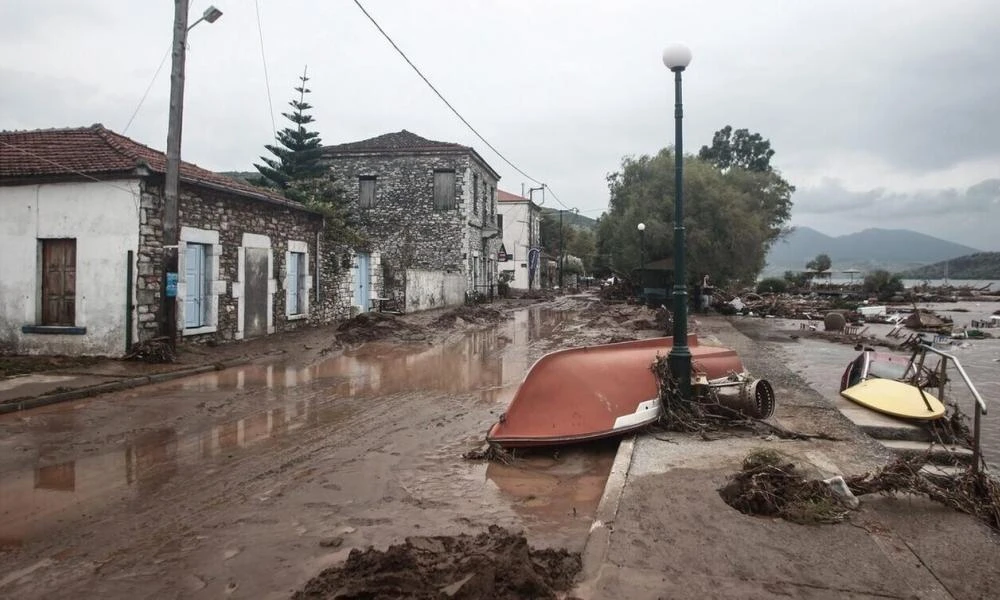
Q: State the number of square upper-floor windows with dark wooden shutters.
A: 2